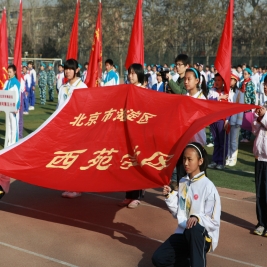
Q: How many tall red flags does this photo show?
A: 6